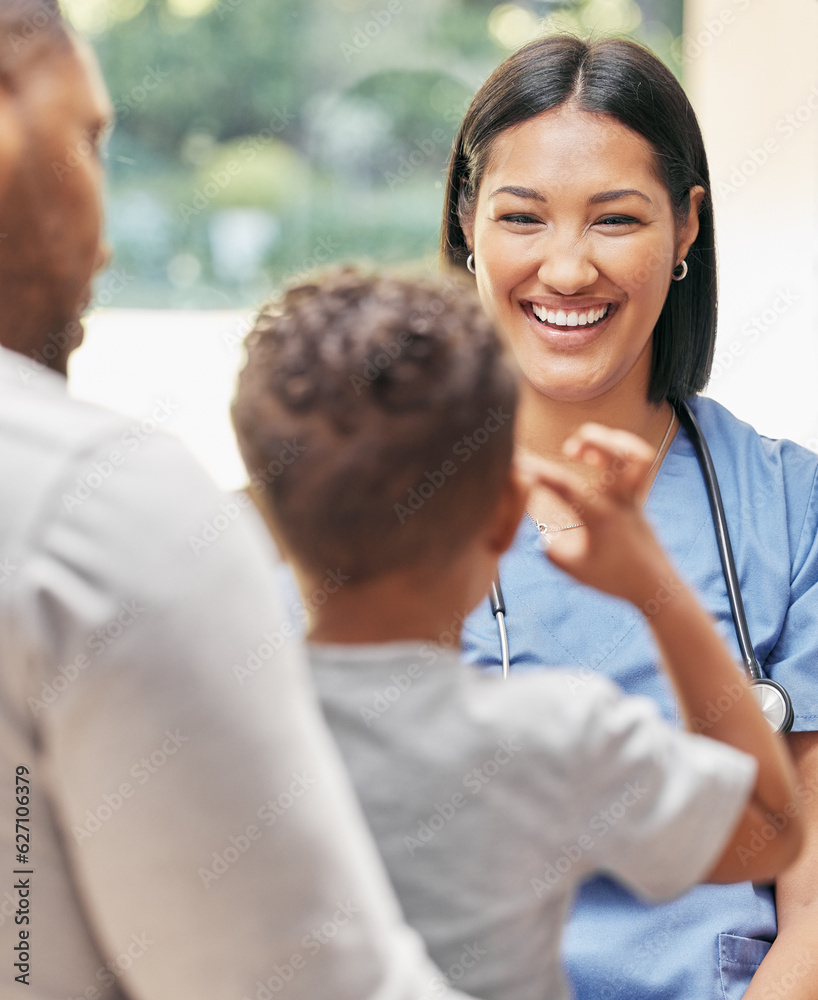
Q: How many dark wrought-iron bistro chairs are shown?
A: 0